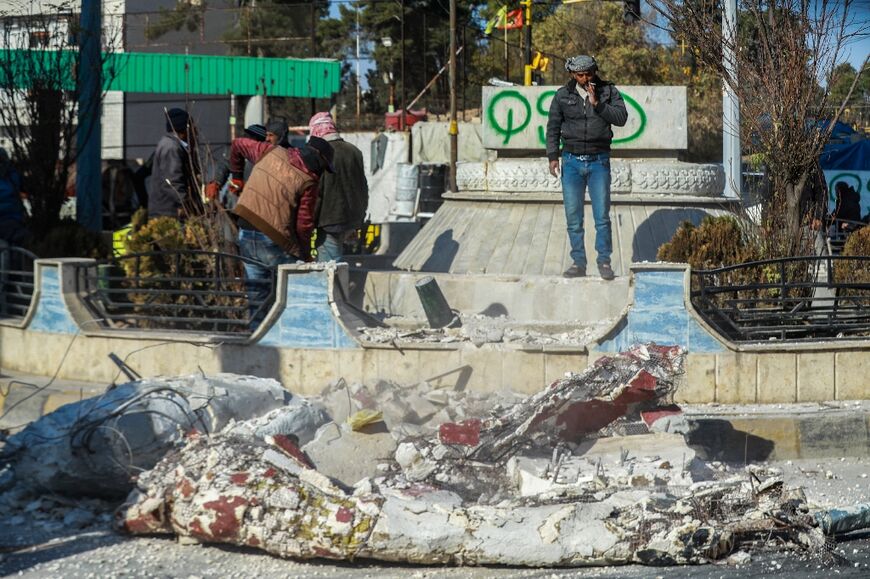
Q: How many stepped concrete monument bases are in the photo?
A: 1